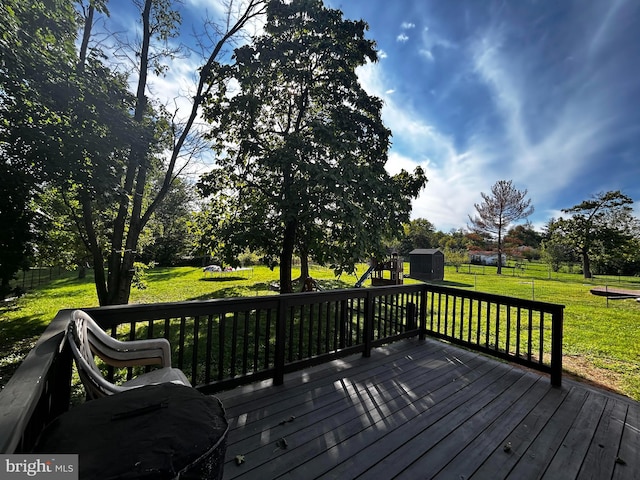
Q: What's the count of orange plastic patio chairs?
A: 0